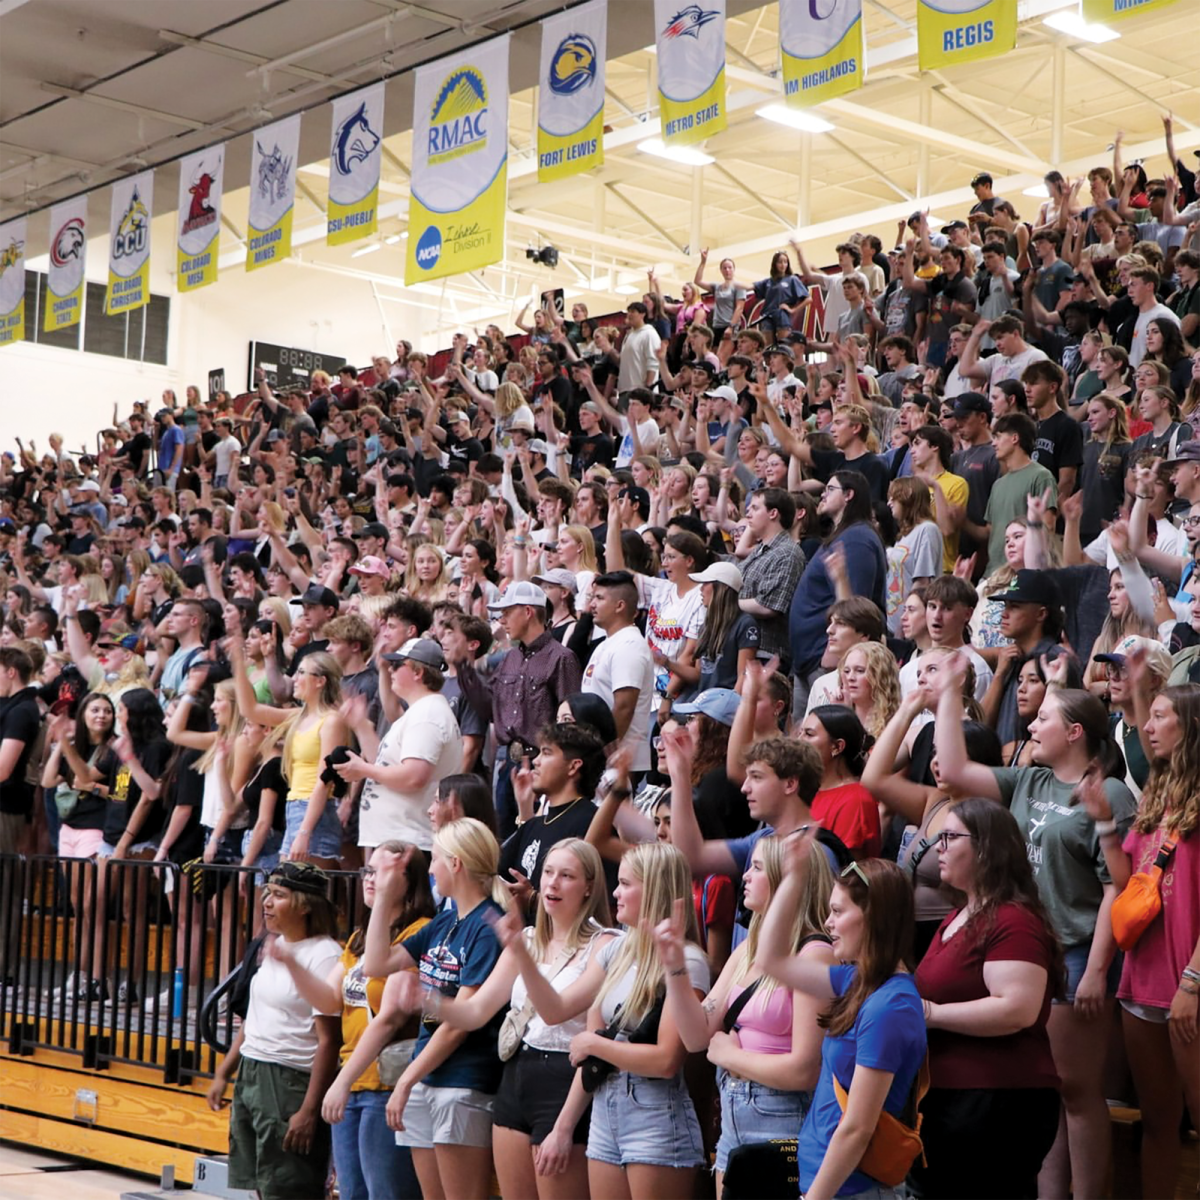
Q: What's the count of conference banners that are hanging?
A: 12